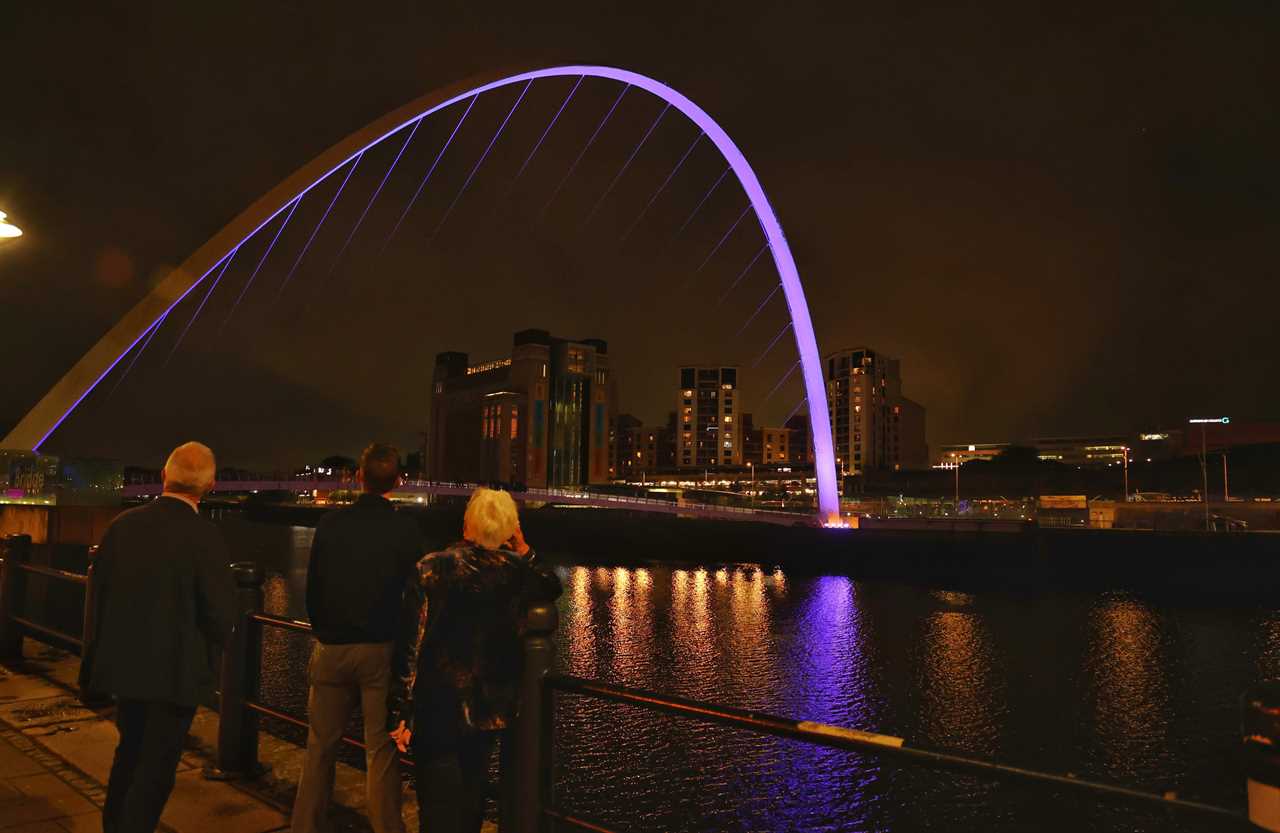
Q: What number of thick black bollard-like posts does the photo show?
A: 5